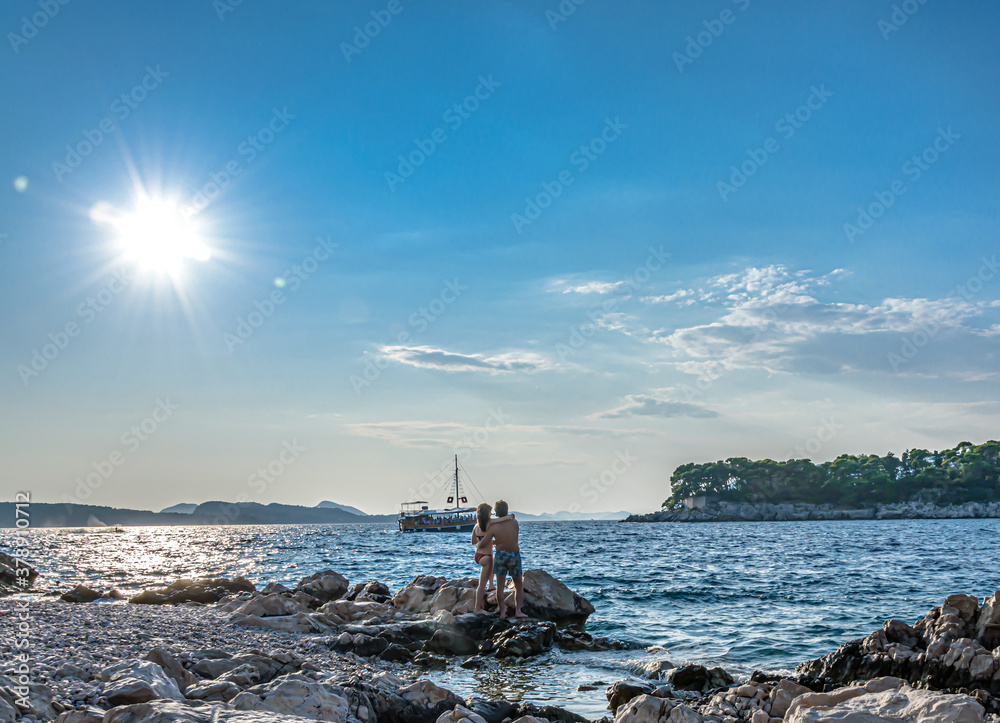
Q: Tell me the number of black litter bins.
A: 0